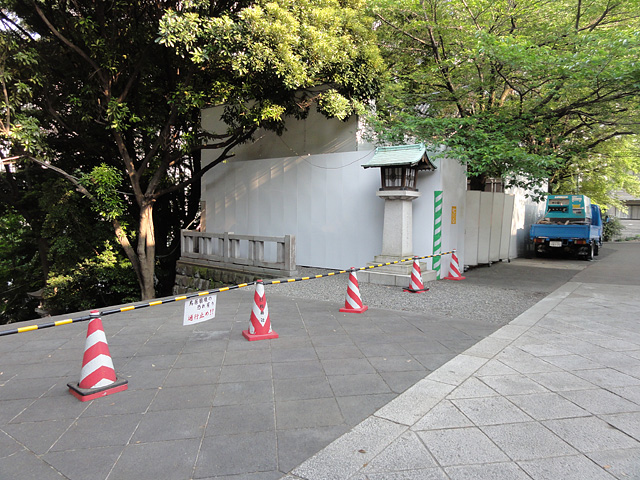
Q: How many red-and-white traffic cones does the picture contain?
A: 5